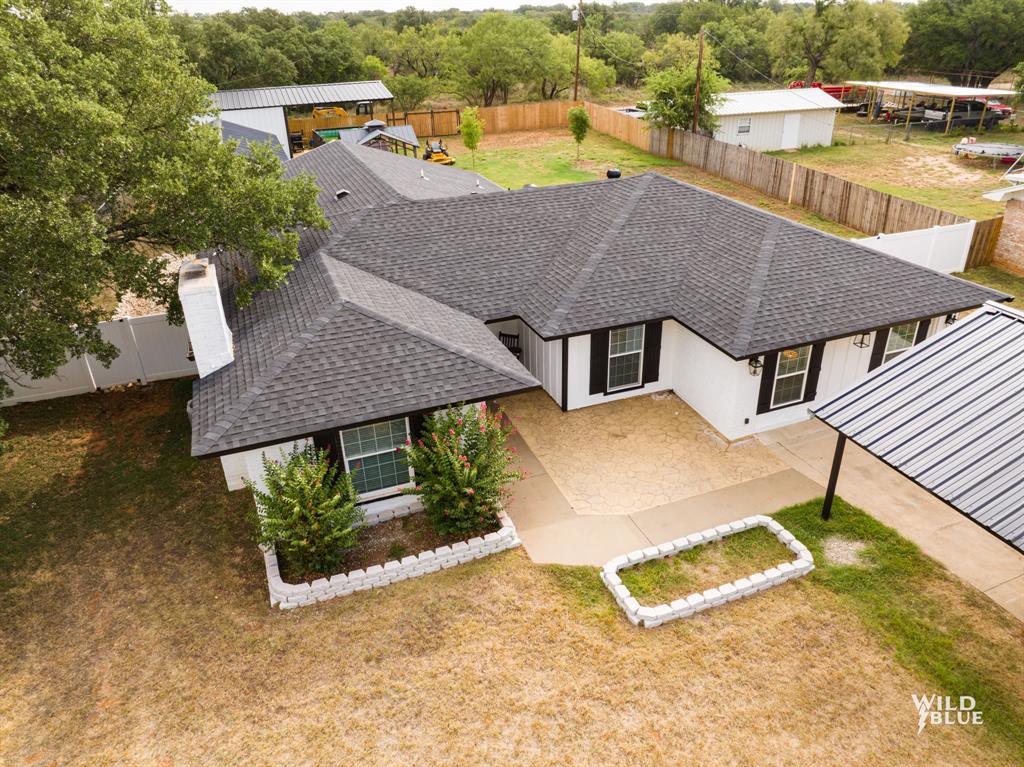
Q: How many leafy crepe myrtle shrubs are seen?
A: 2